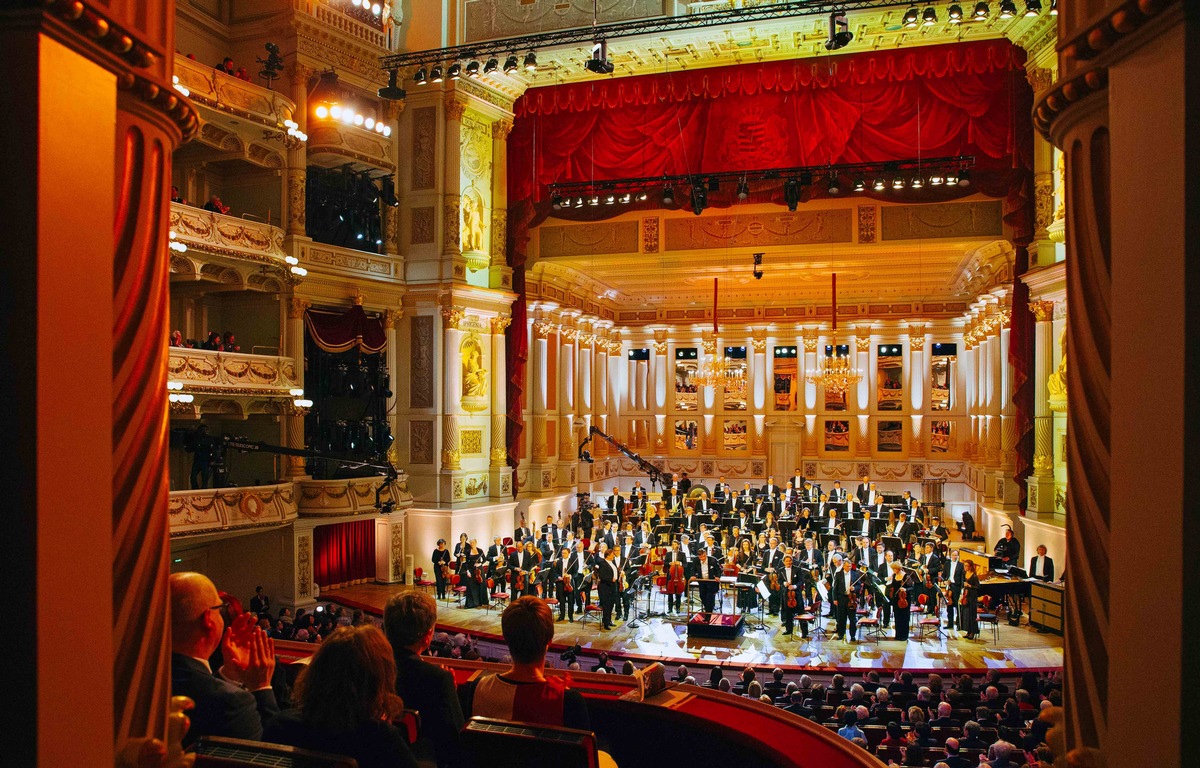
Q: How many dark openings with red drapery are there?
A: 1